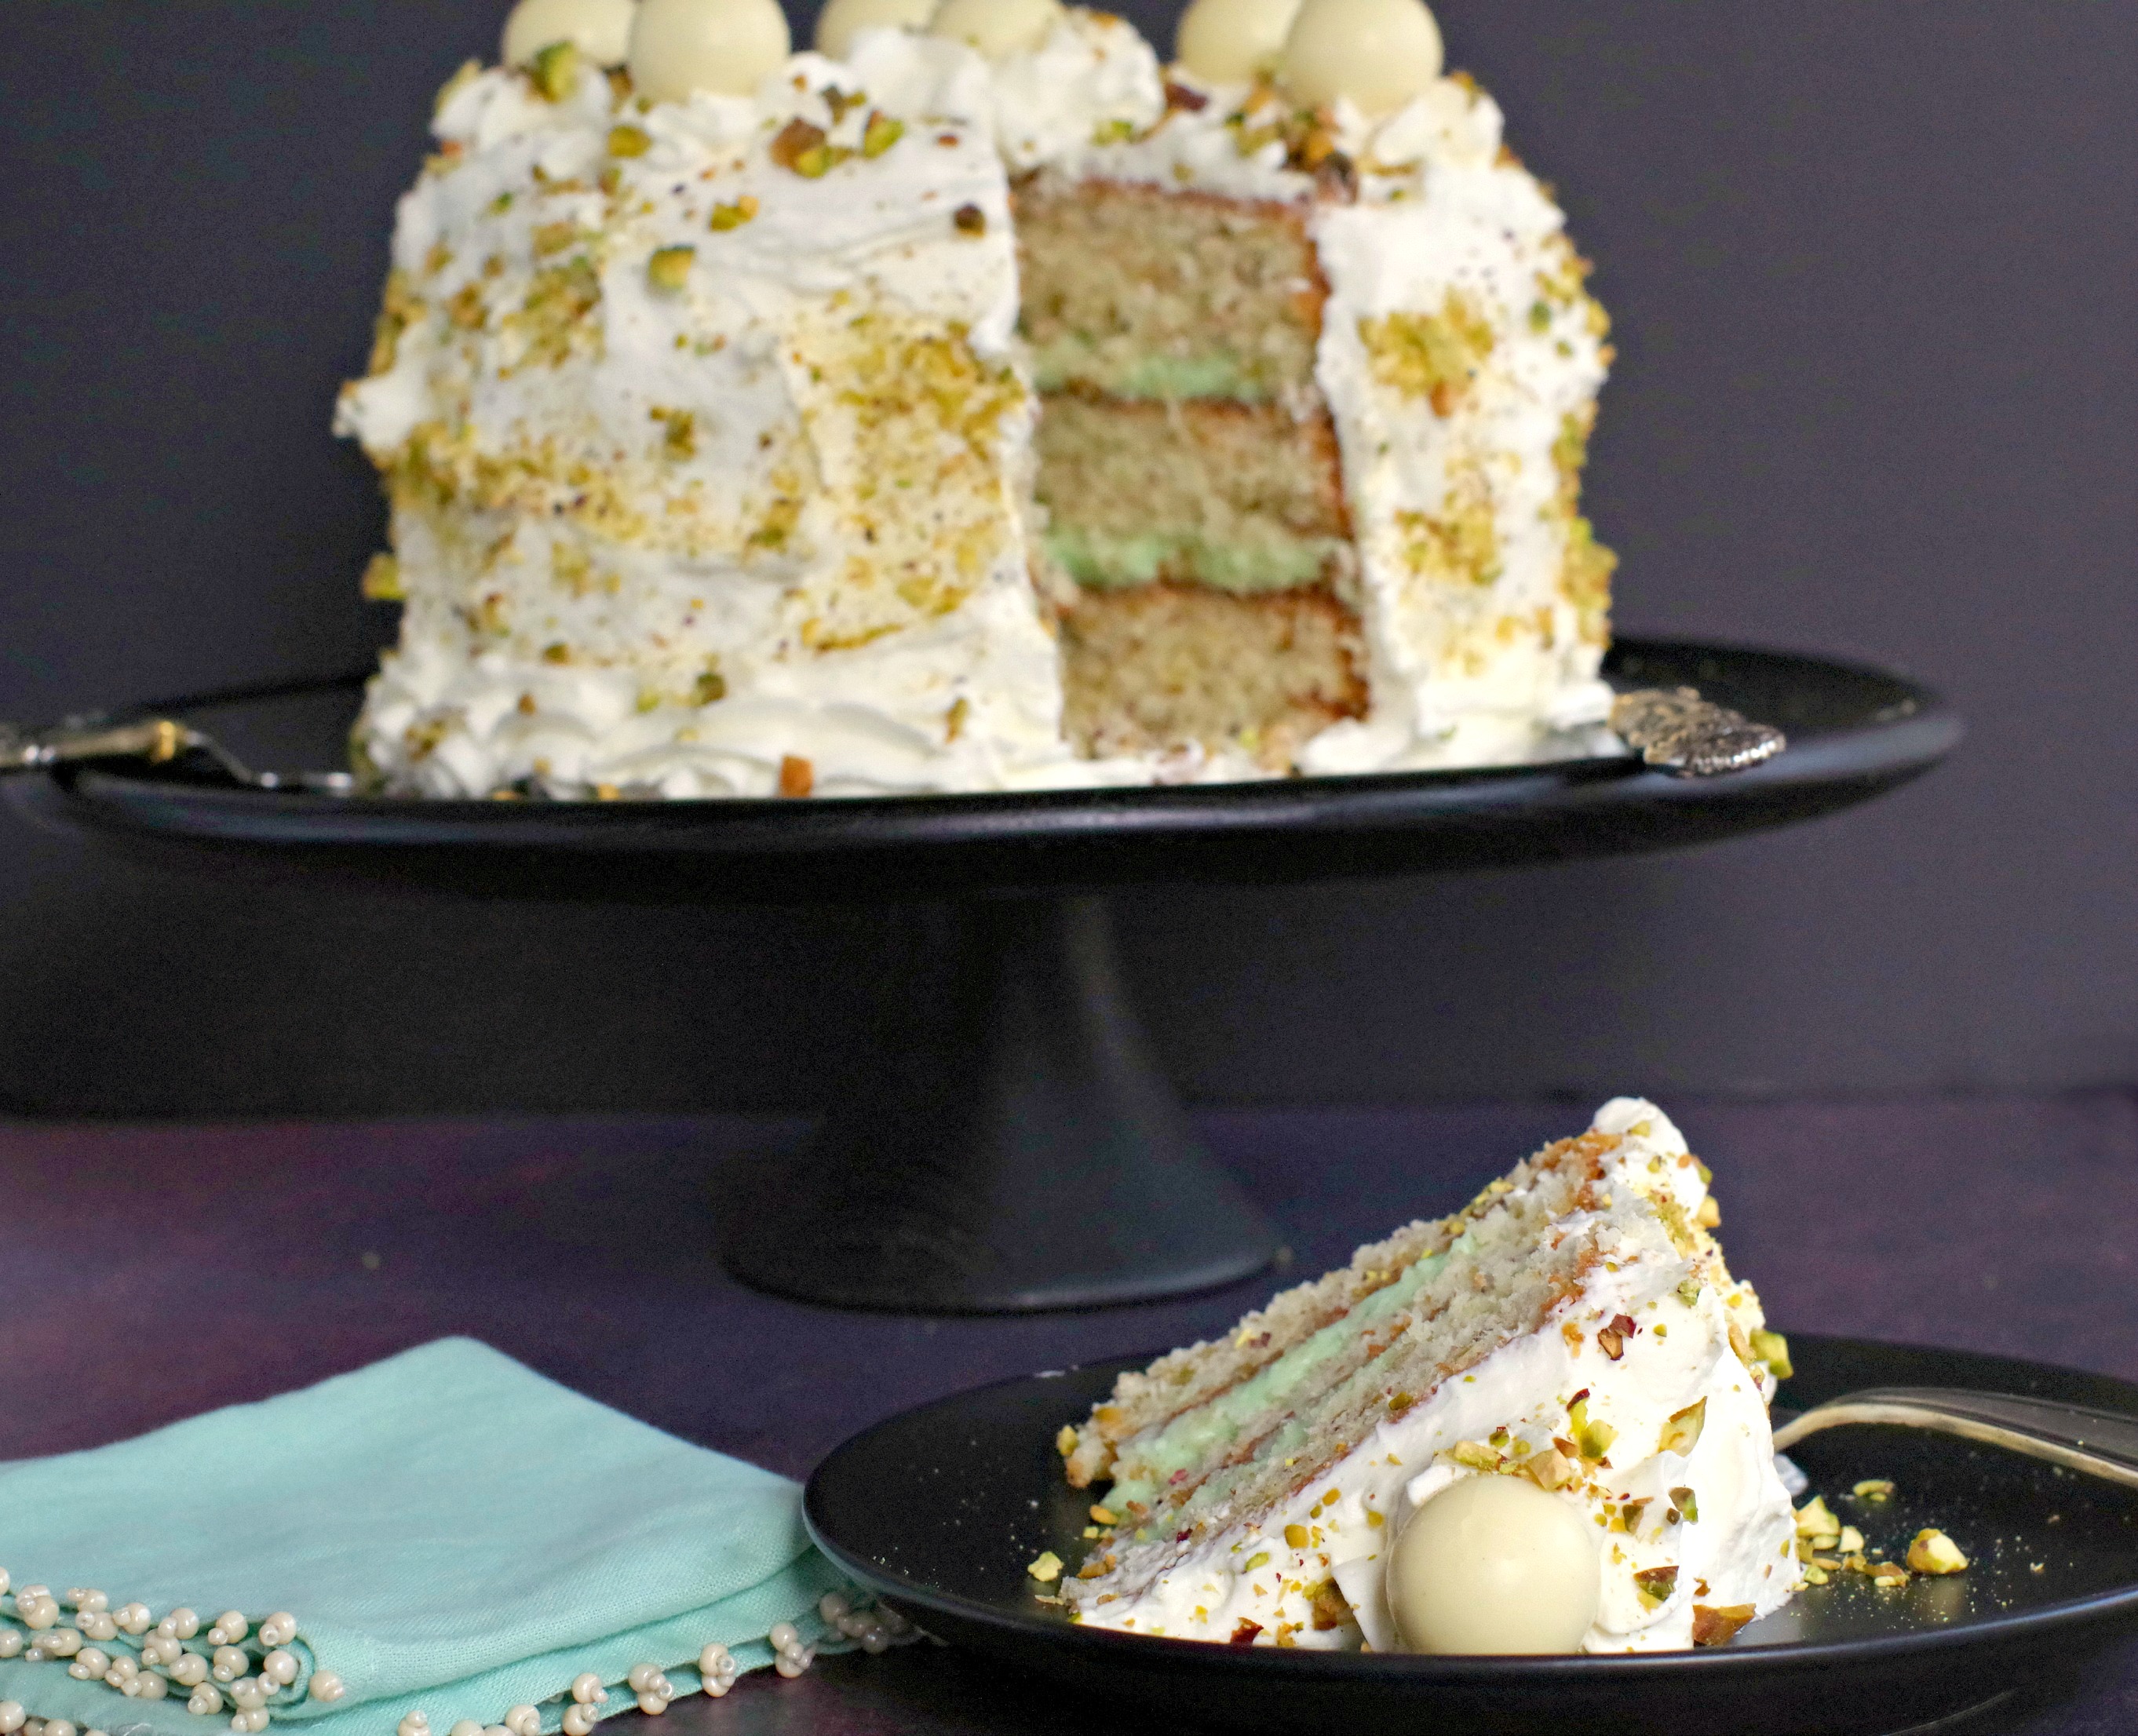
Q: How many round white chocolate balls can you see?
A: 7